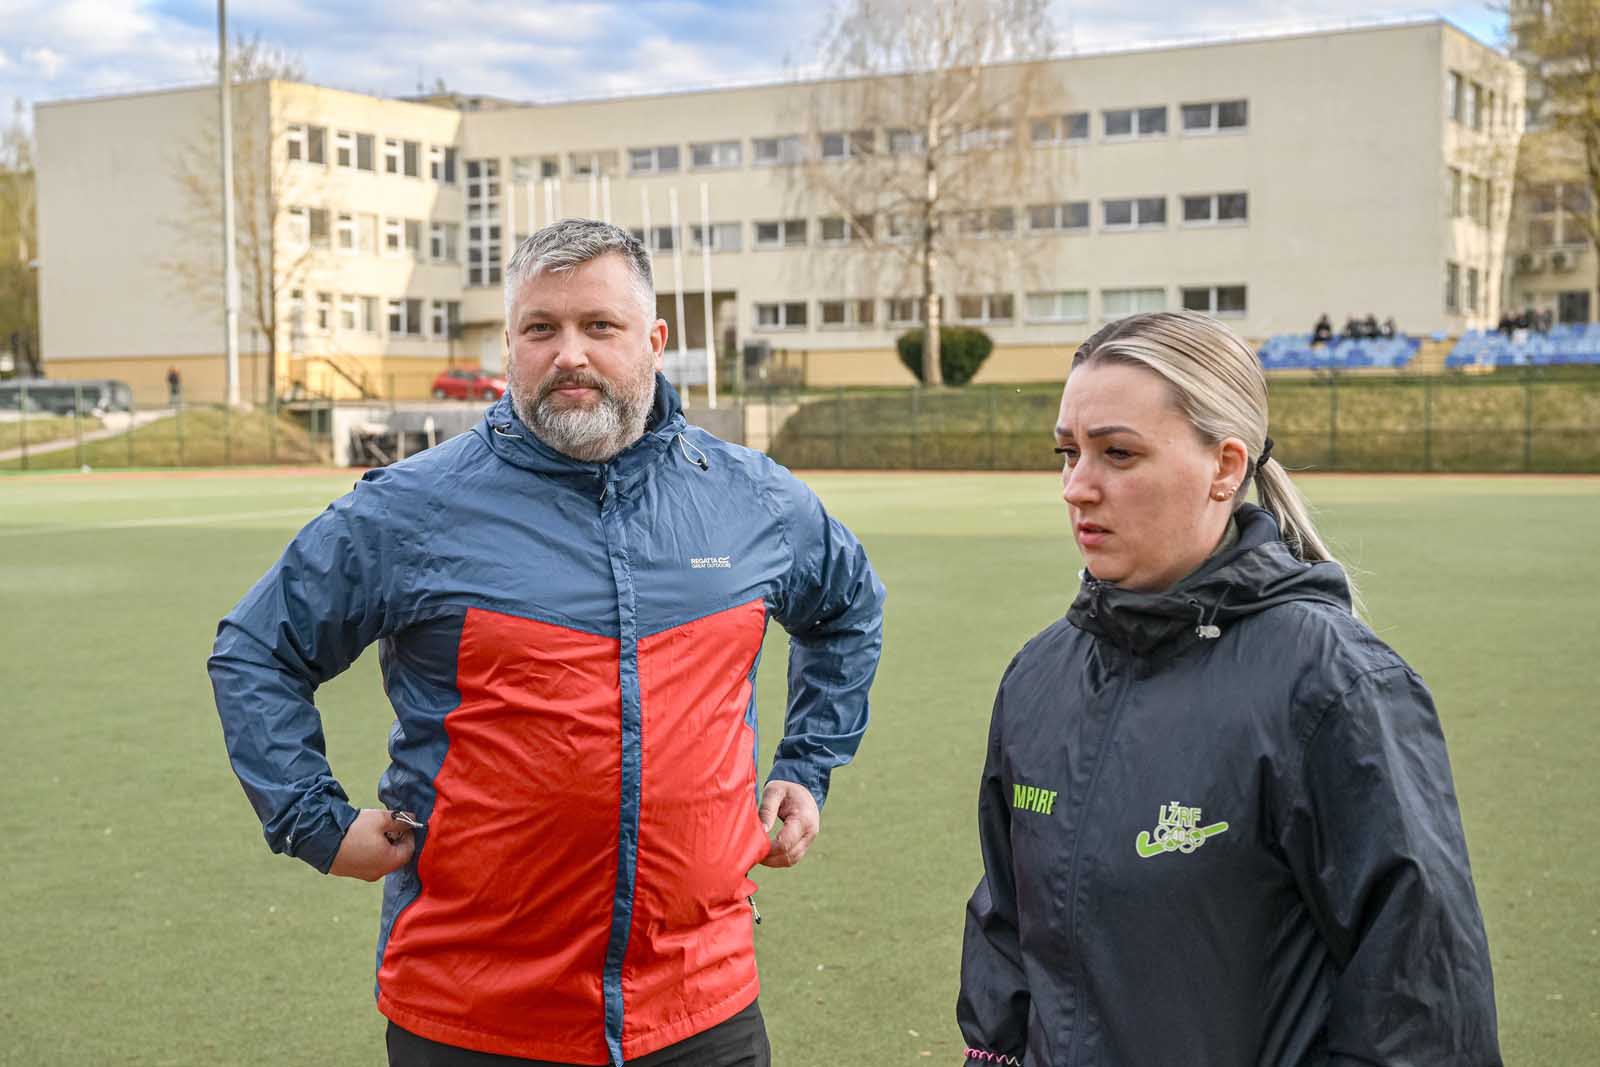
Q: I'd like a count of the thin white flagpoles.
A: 9